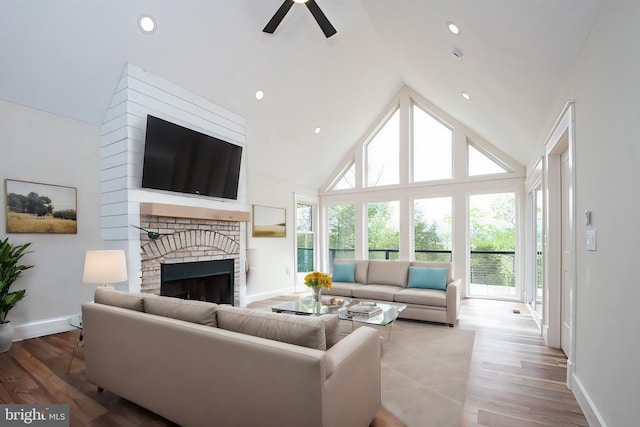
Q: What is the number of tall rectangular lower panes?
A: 4